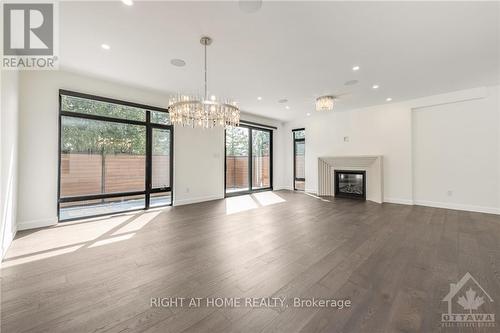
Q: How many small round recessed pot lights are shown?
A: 8